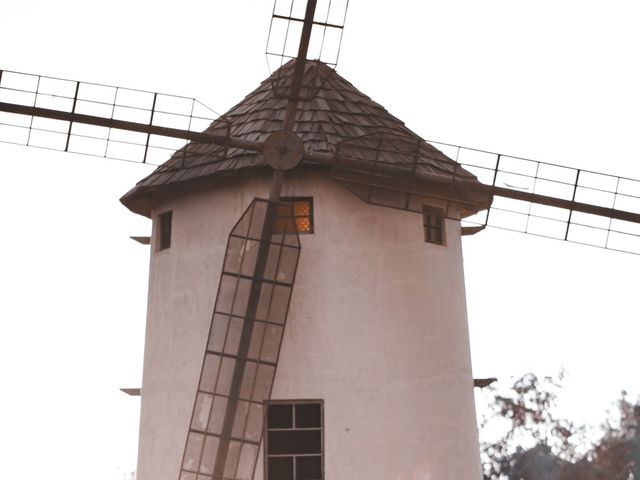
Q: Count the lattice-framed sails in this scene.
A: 4